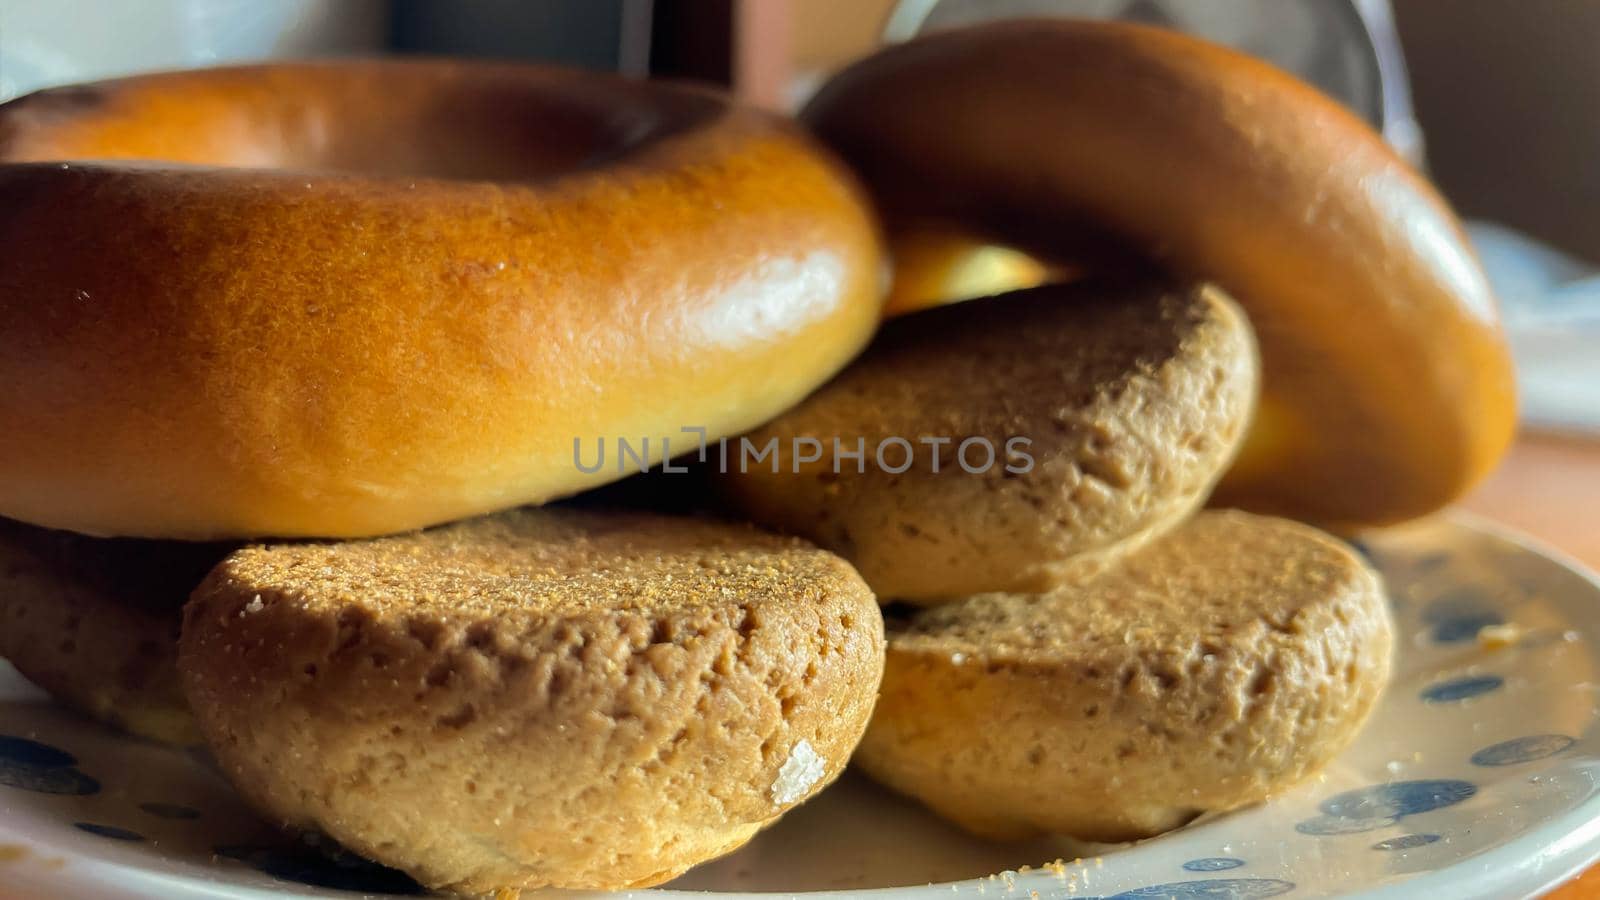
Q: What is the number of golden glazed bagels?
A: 2